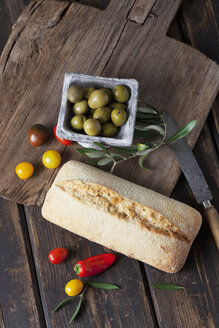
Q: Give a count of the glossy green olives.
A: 12